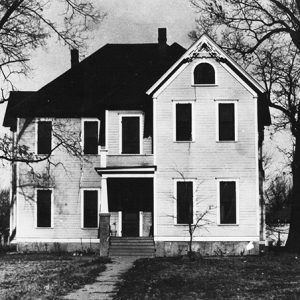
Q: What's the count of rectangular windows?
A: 9